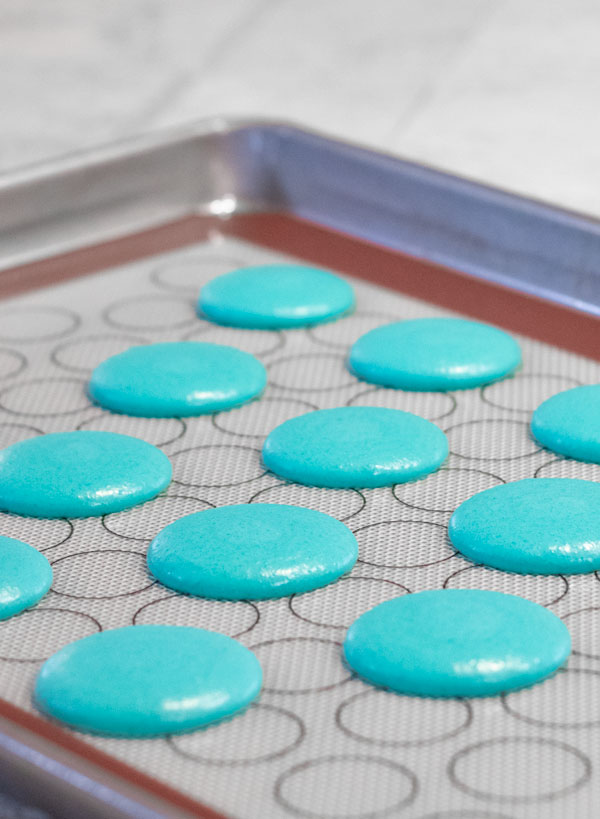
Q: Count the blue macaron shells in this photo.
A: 11